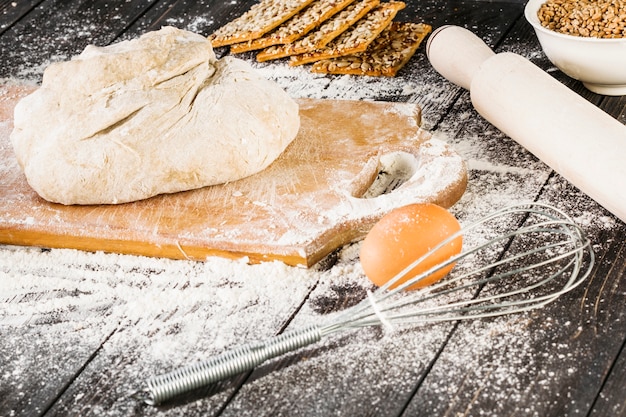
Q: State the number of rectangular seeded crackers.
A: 5